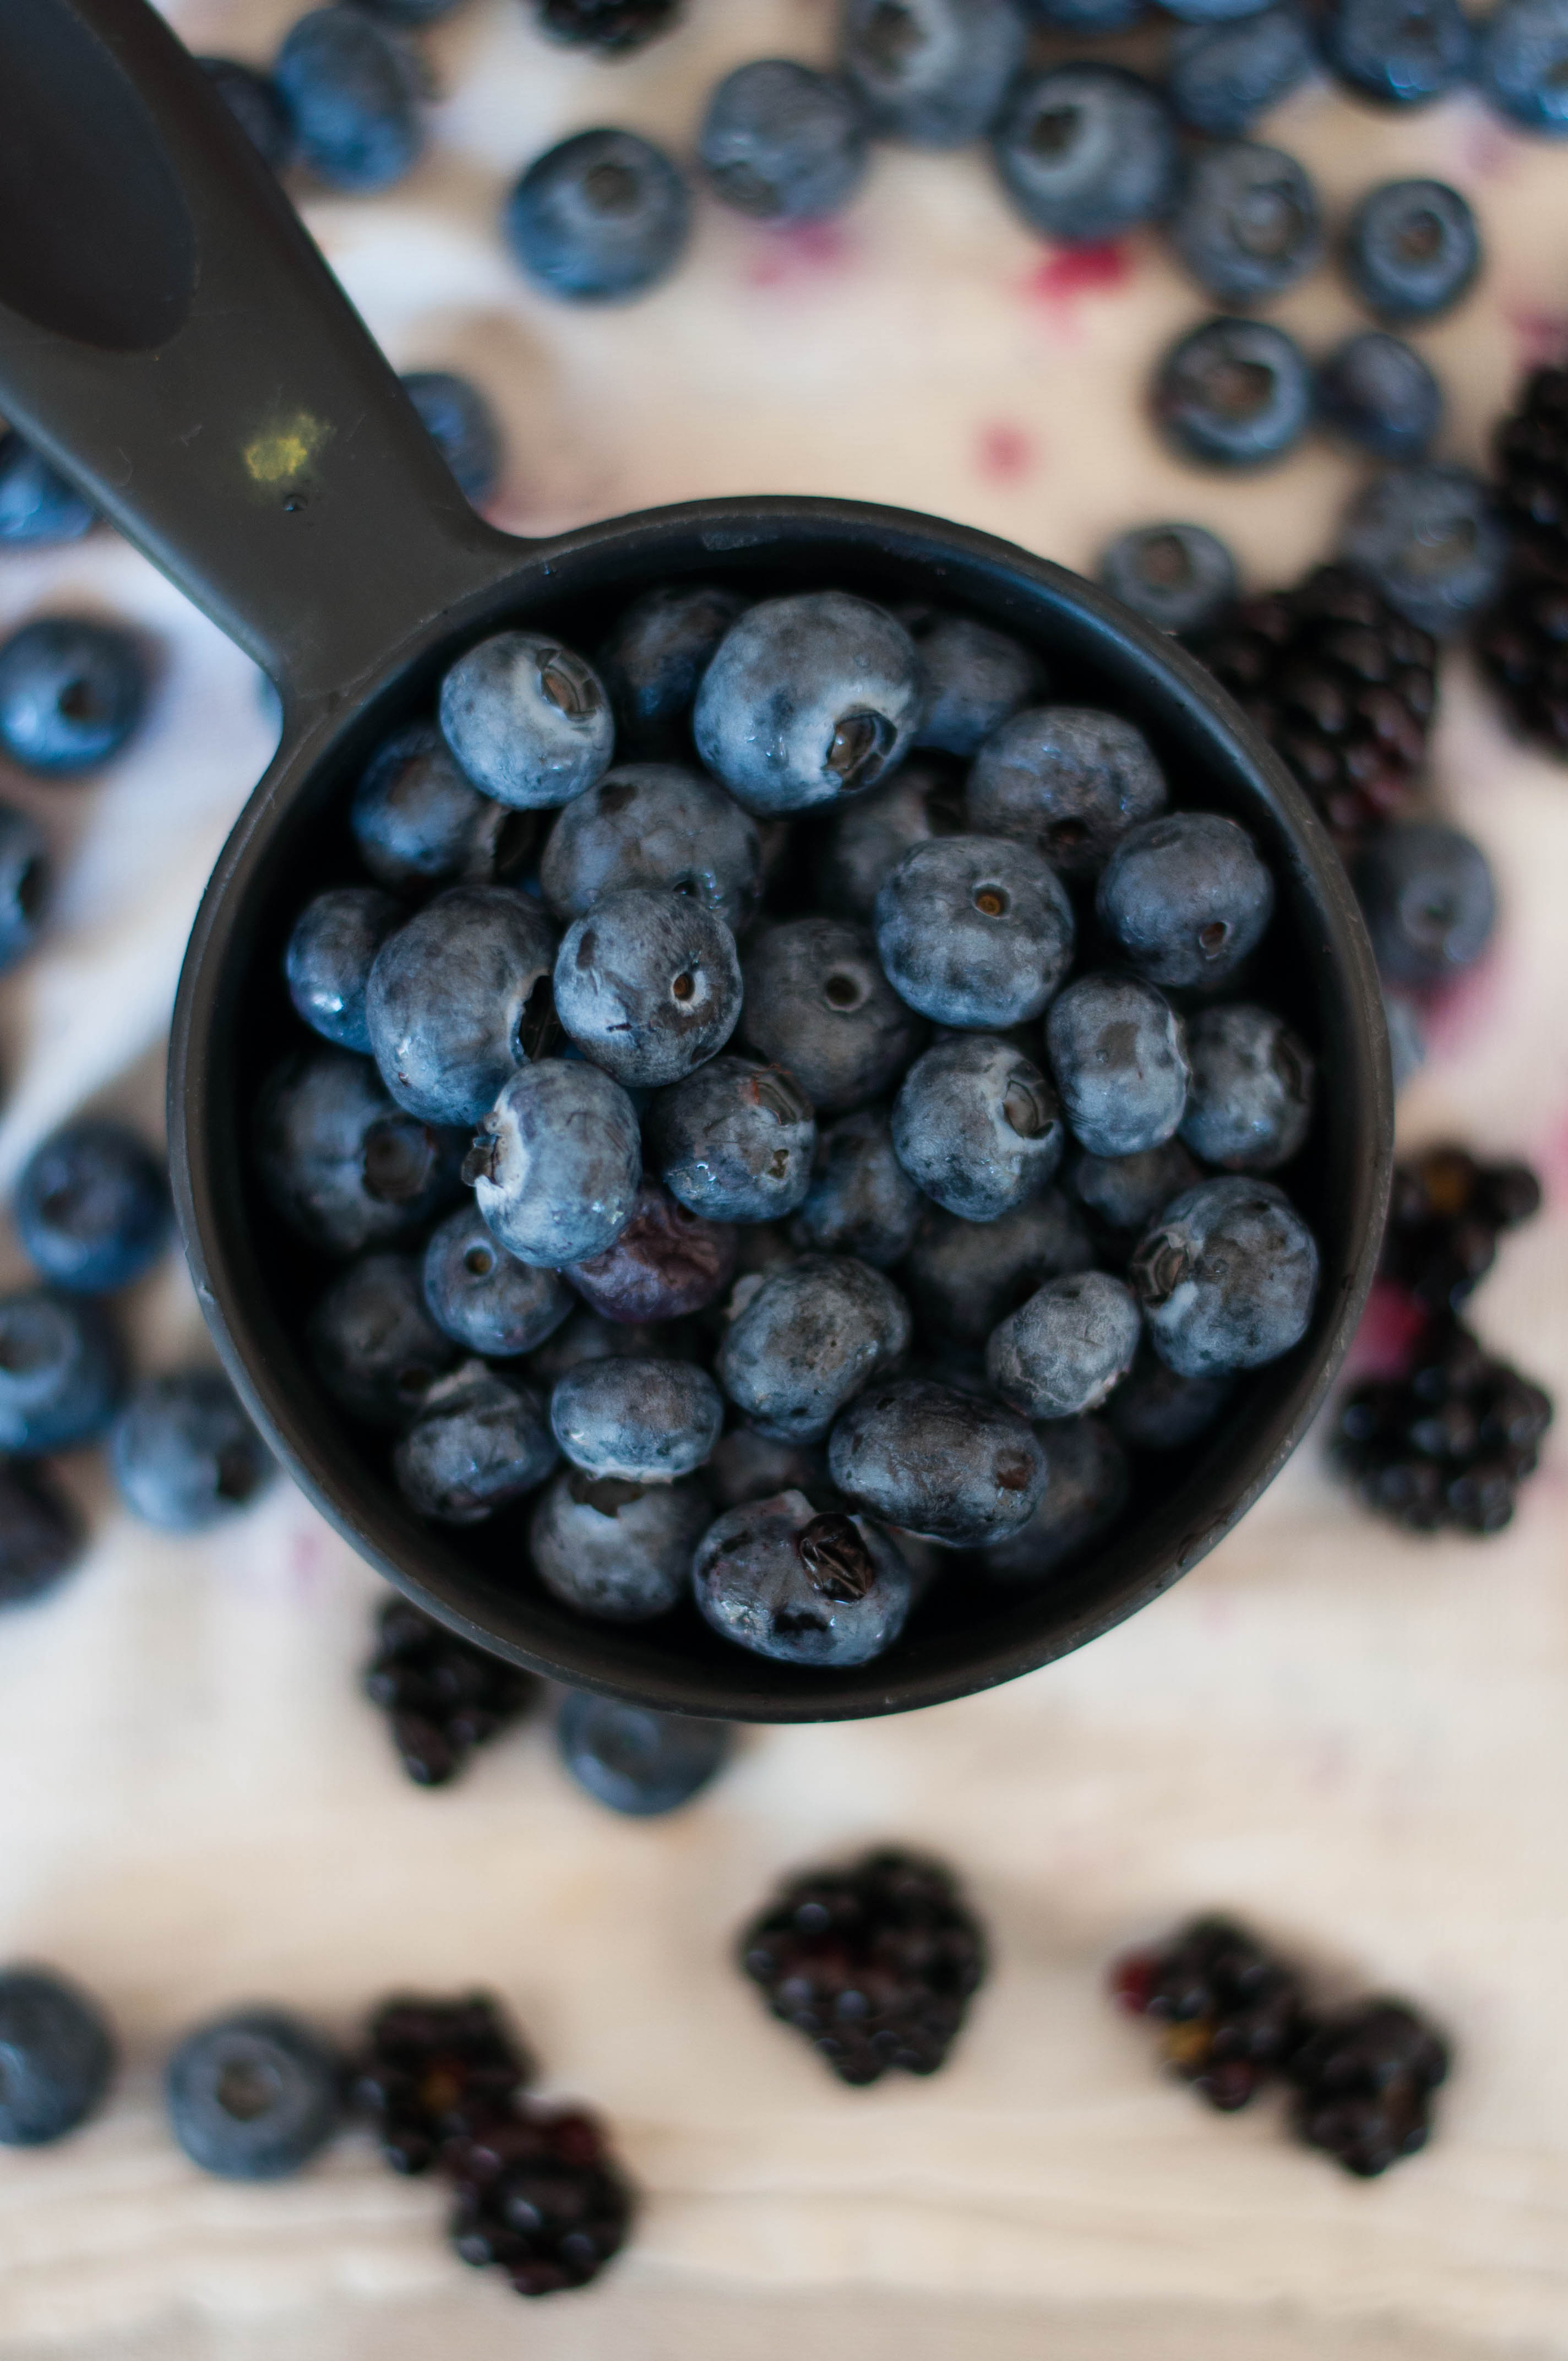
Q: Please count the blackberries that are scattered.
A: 12